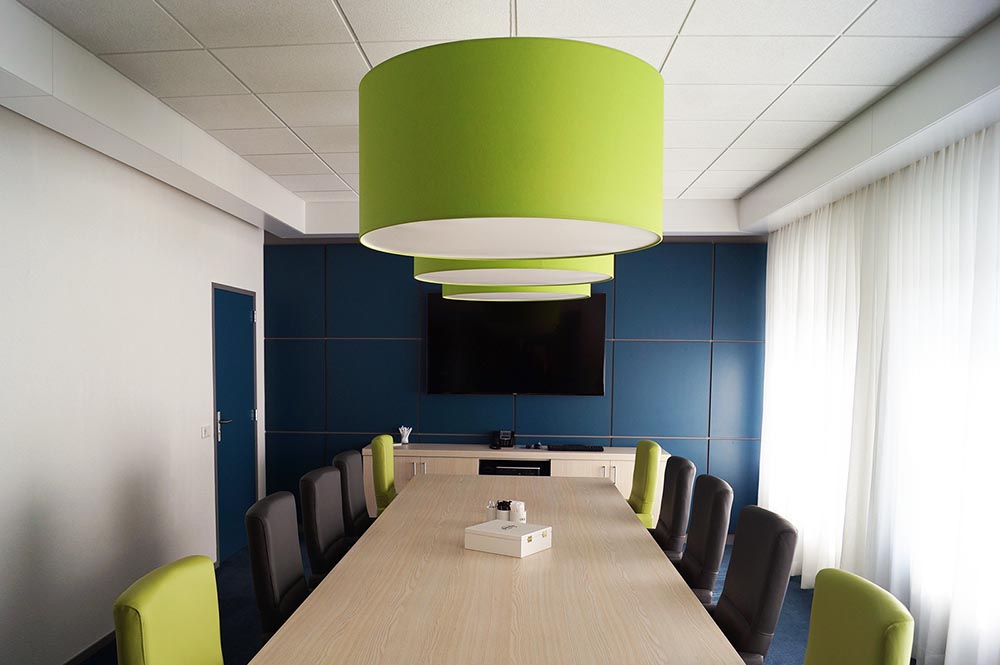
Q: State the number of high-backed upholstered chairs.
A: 10